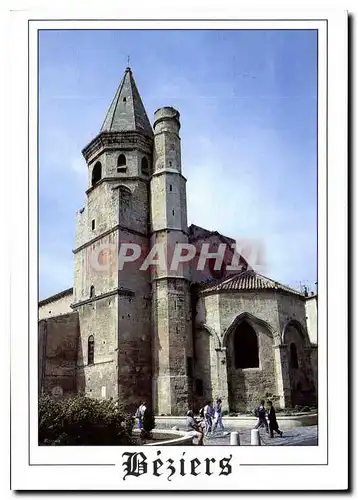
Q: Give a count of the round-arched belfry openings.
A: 3